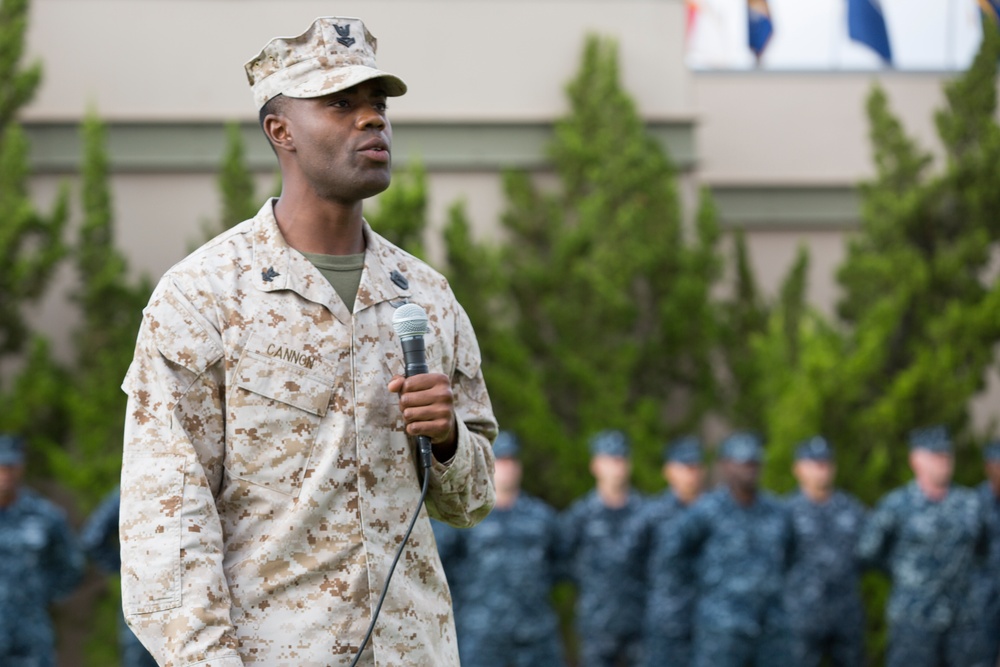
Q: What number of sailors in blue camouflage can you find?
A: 9